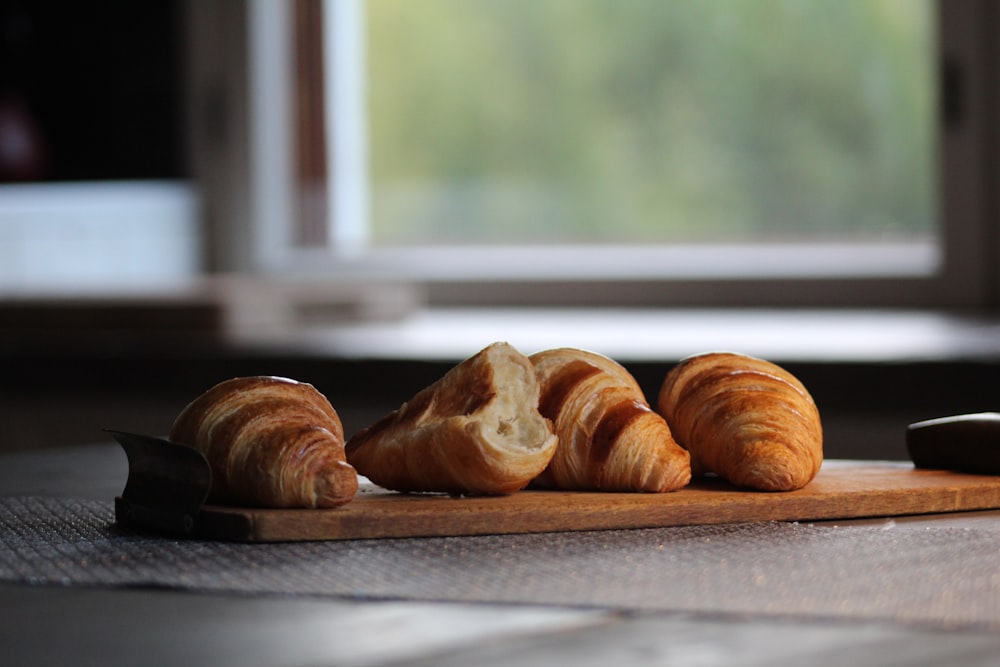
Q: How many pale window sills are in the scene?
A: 1